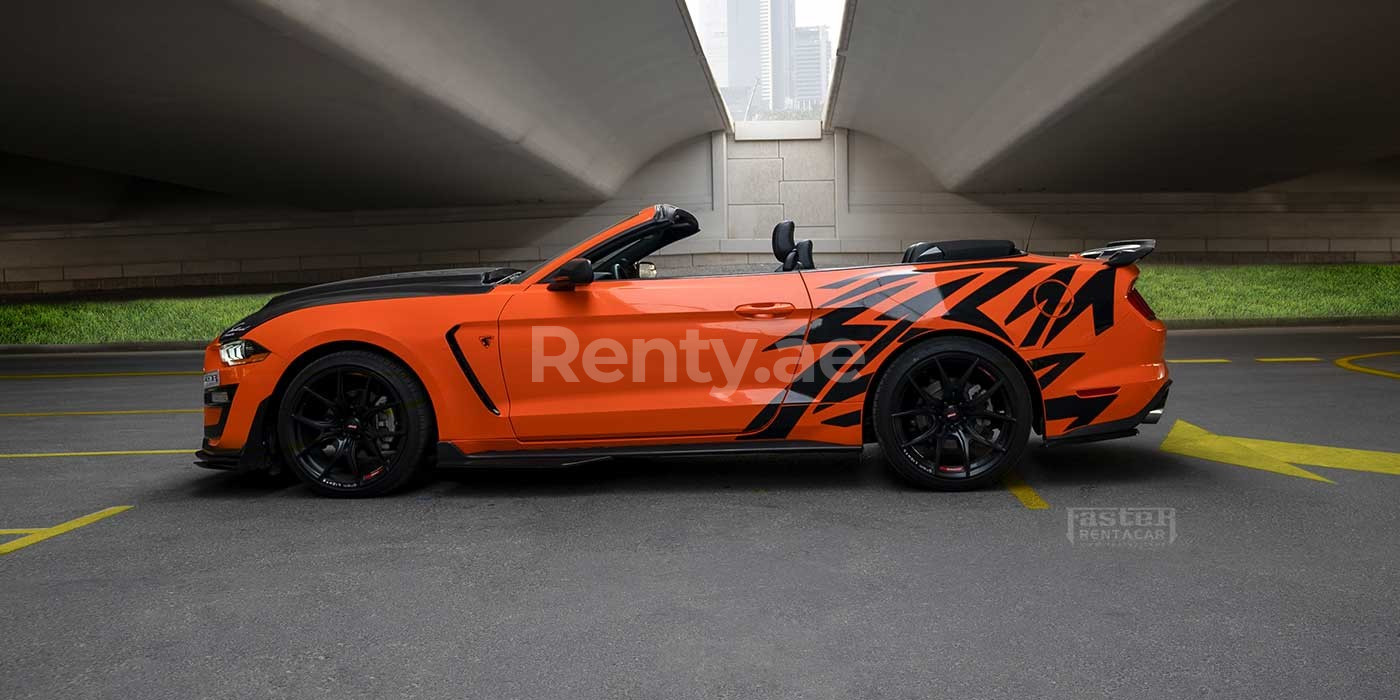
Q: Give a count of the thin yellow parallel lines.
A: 3